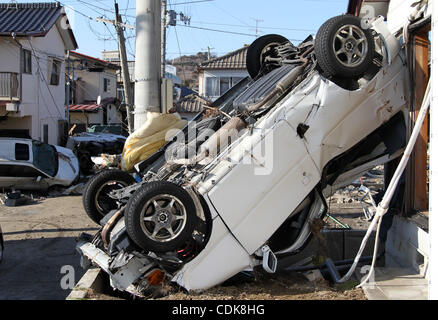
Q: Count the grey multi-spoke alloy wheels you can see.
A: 2